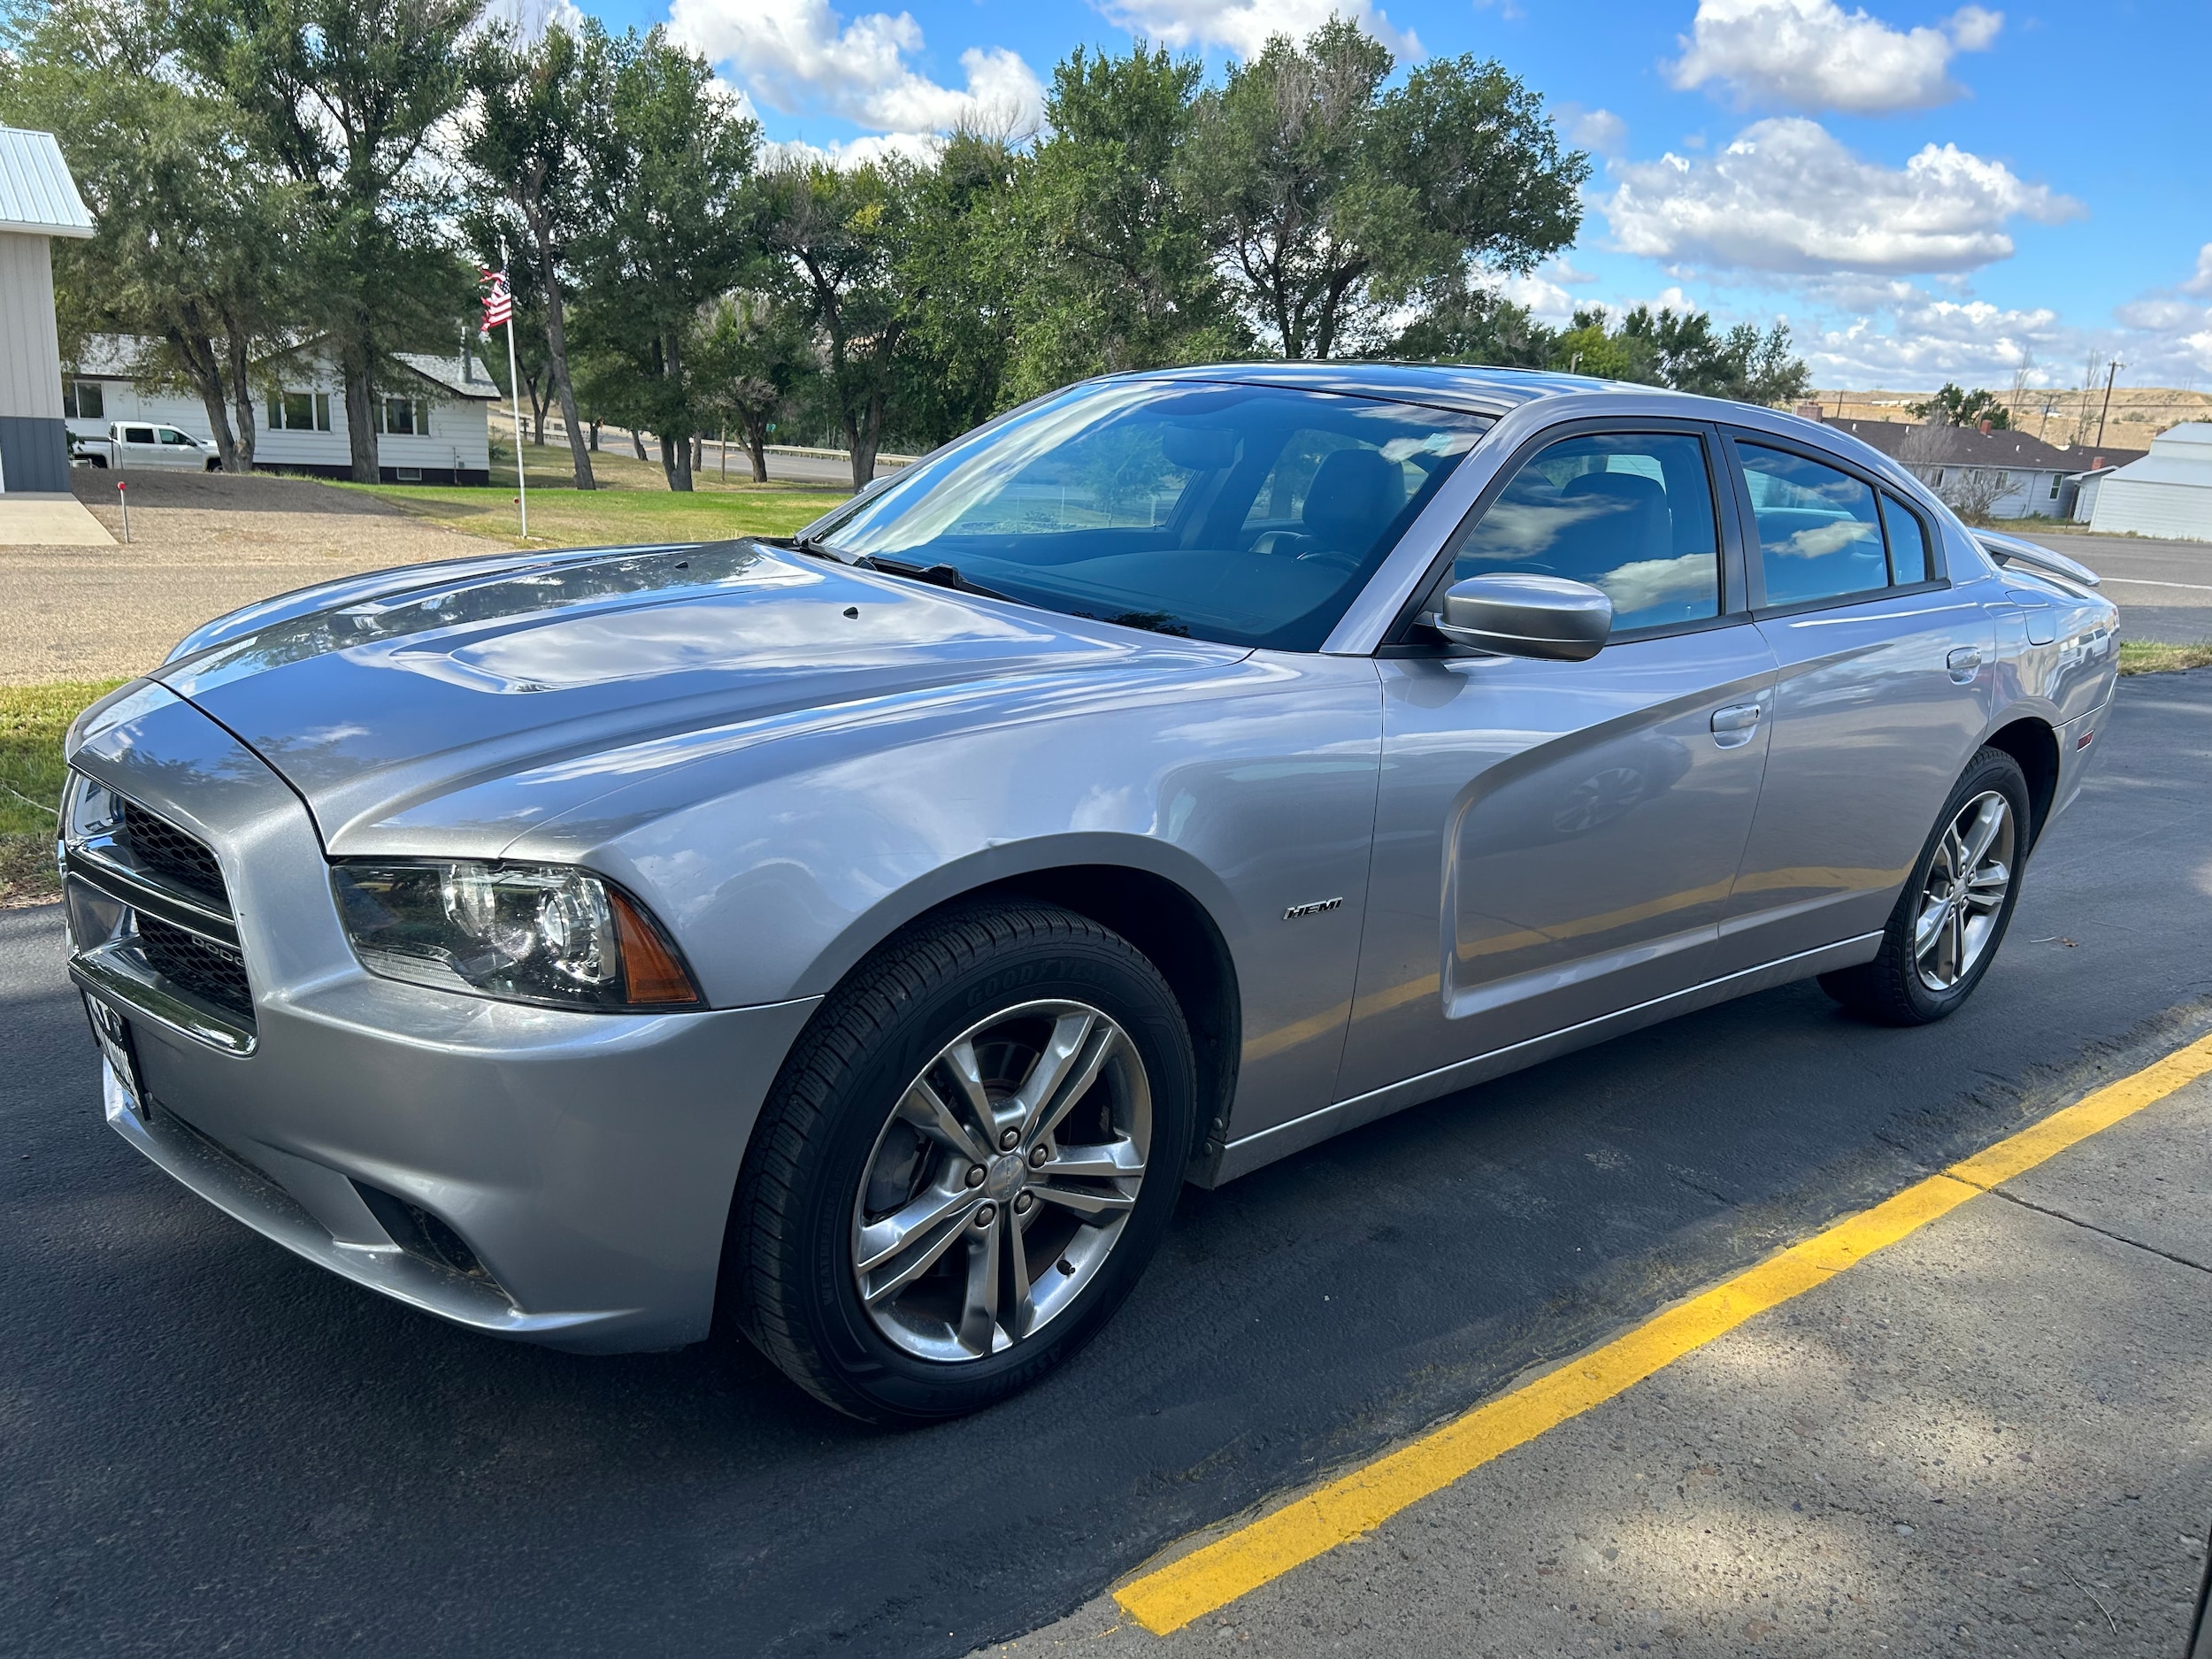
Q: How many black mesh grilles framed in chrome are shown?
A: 2